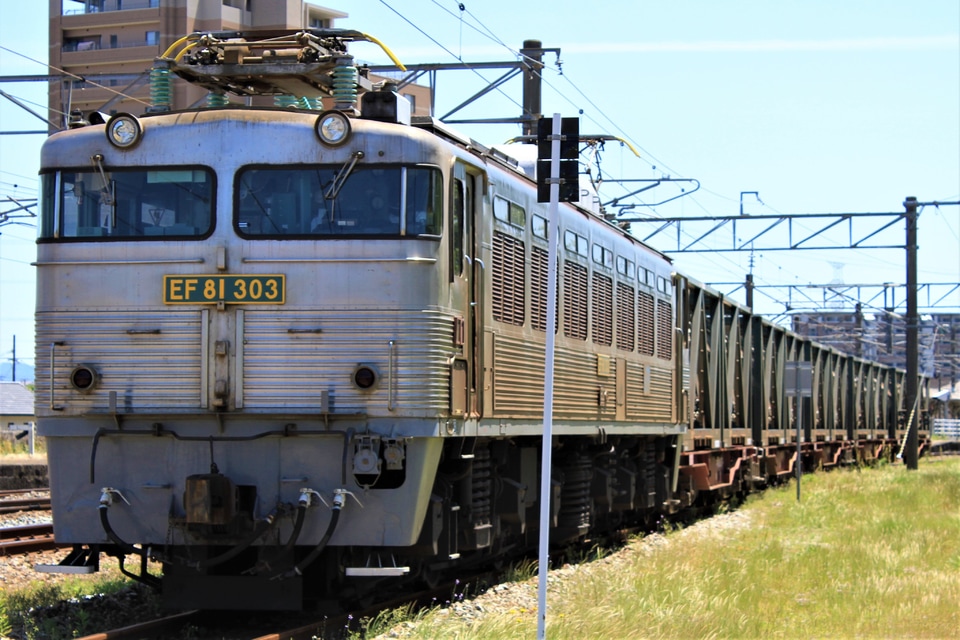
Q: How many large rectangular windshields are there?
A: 2